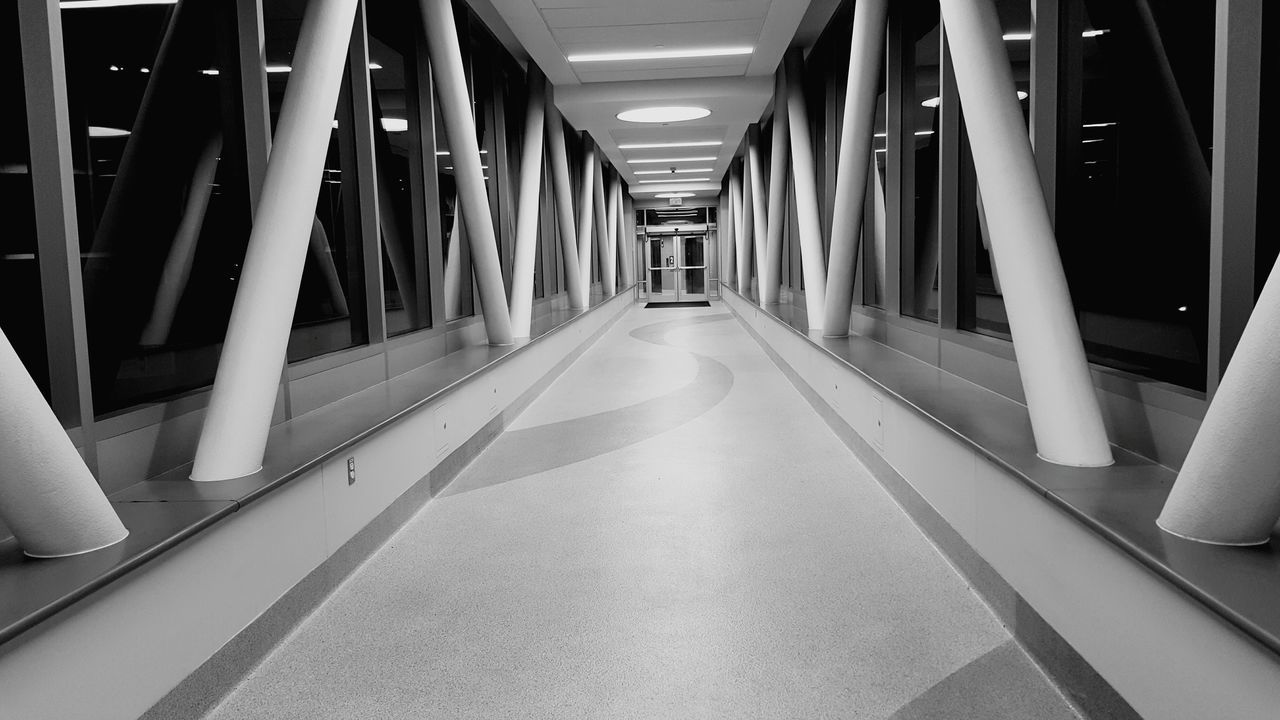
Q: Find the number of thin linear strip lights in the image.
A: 5